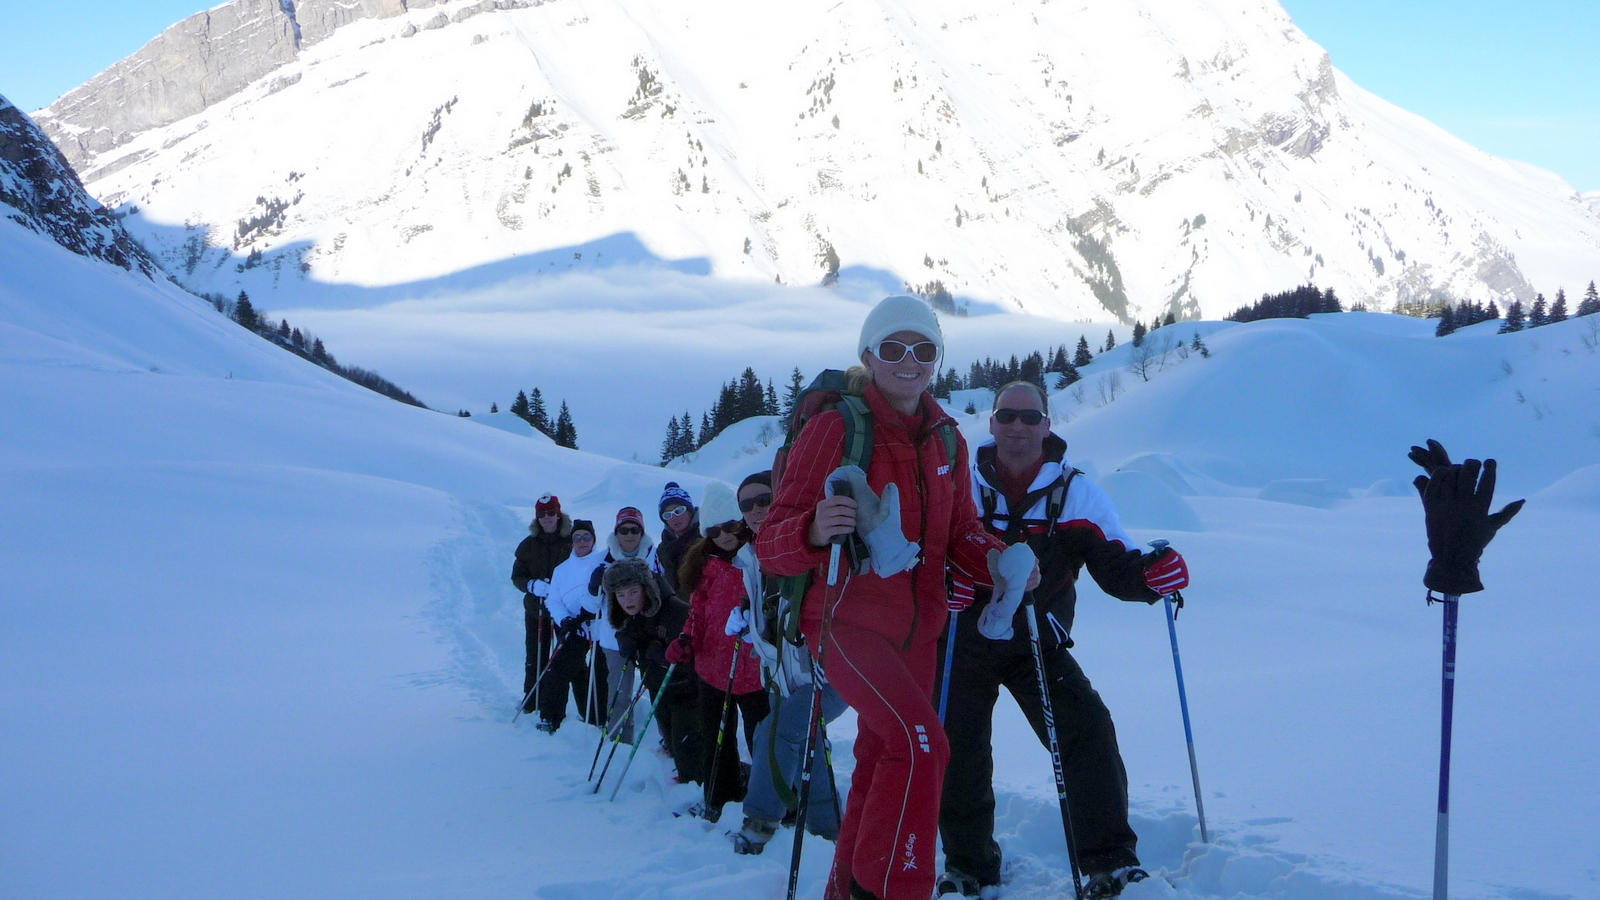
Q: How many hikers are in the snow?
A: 9